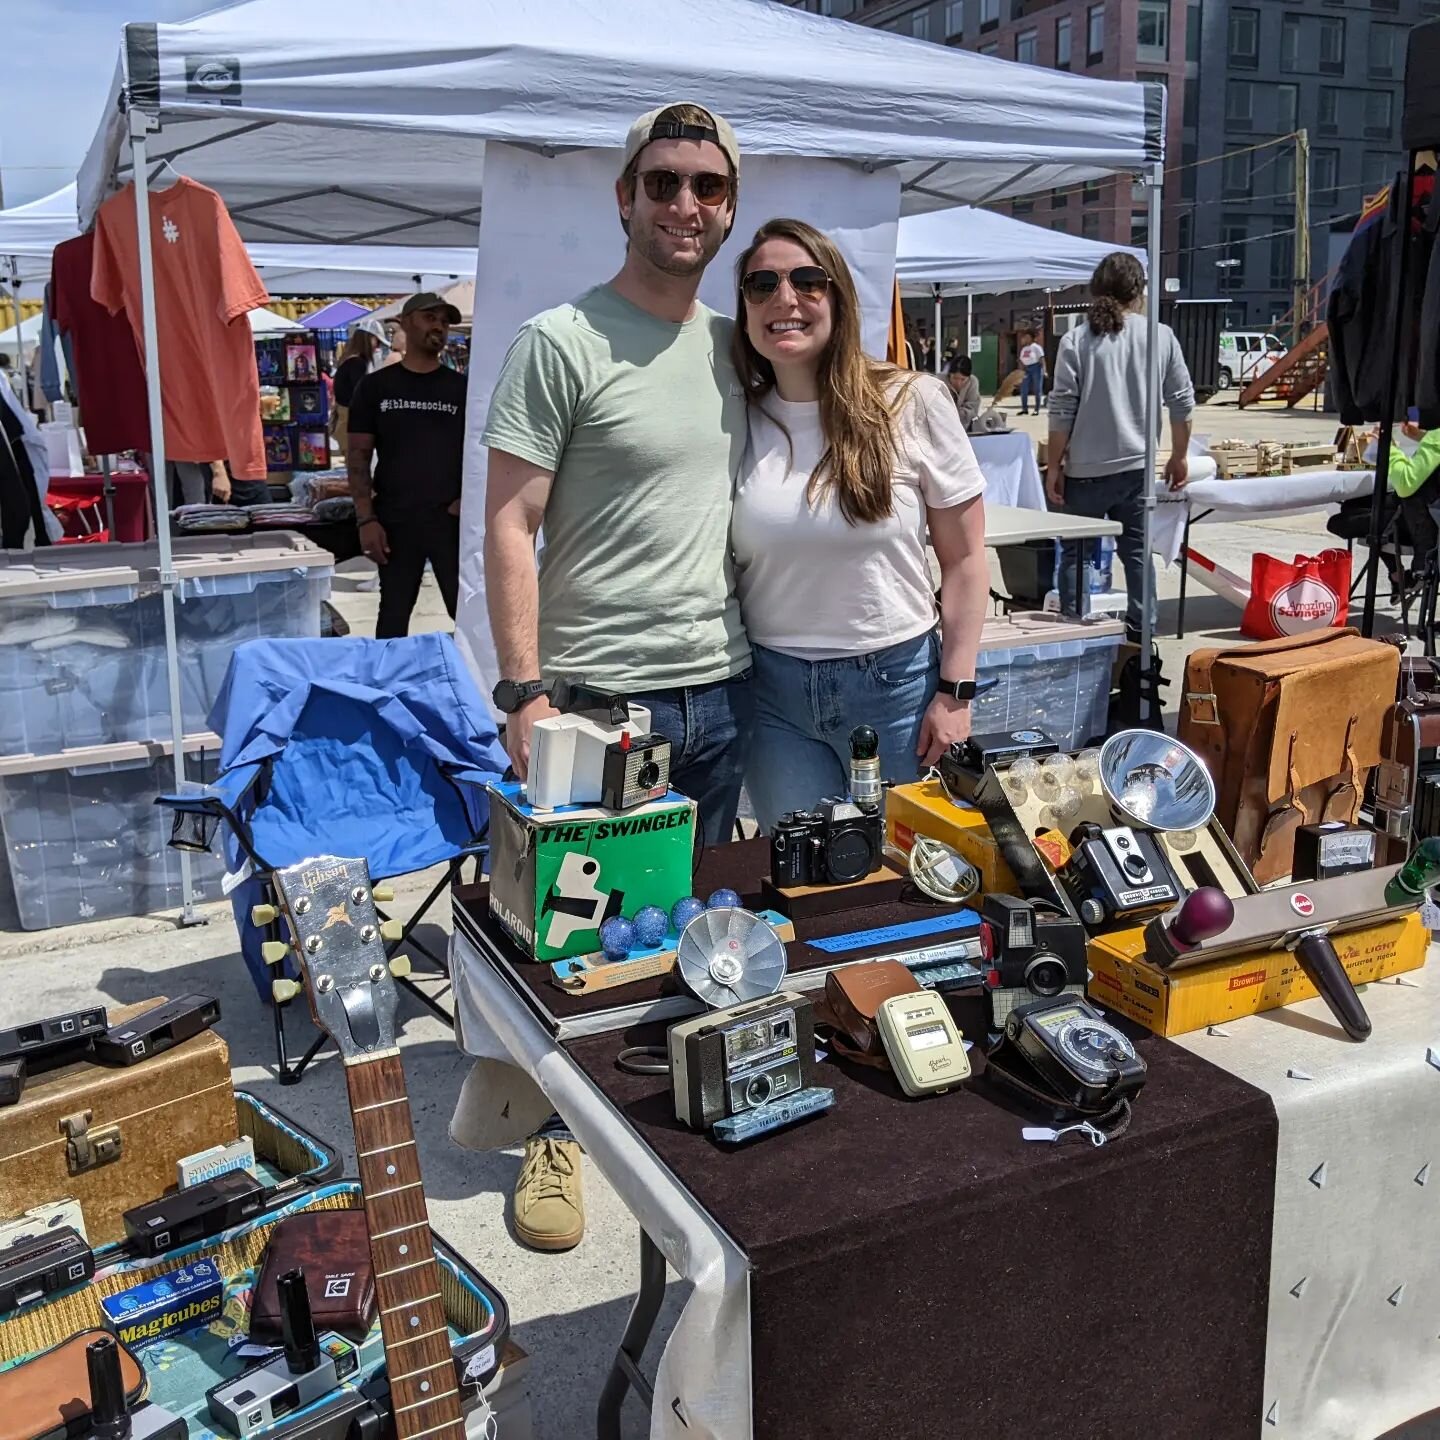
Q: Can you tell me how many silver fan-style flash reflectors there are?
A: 1